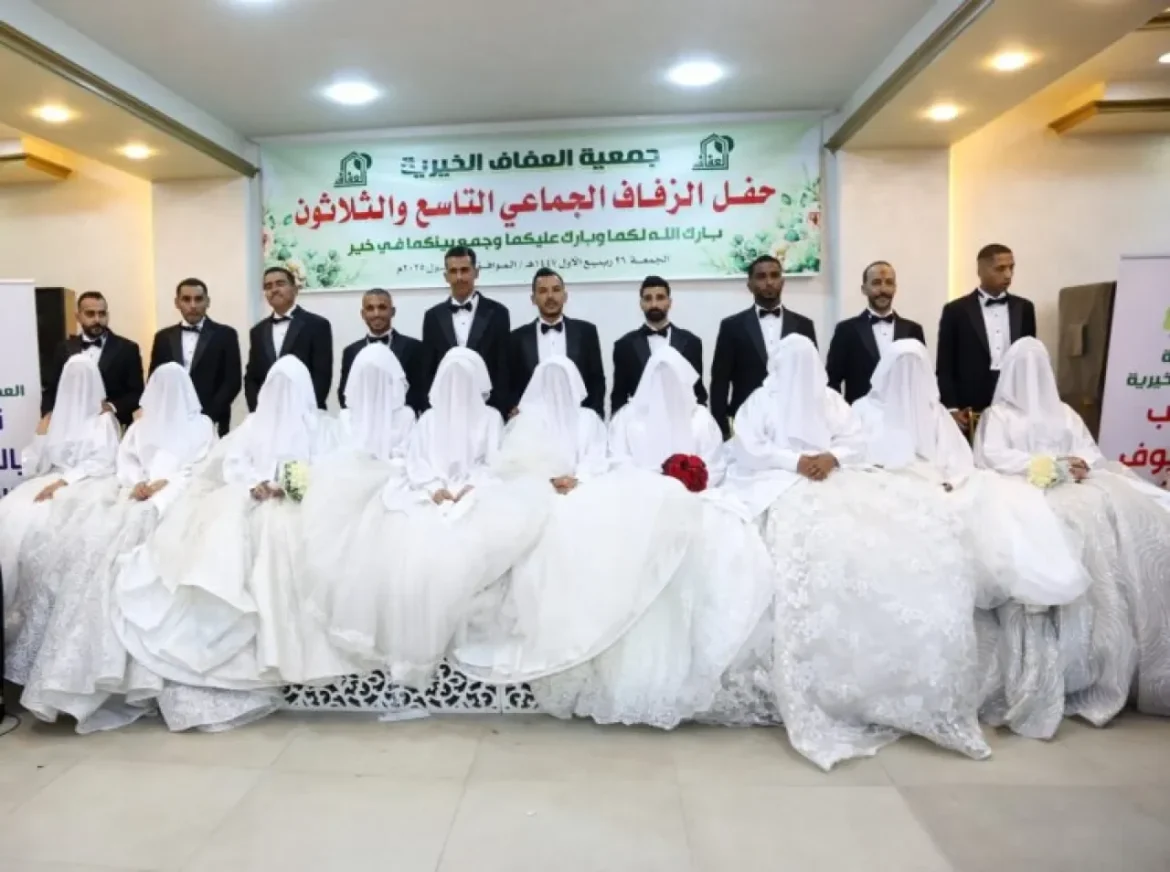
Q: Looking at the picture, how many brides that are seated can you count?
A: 10